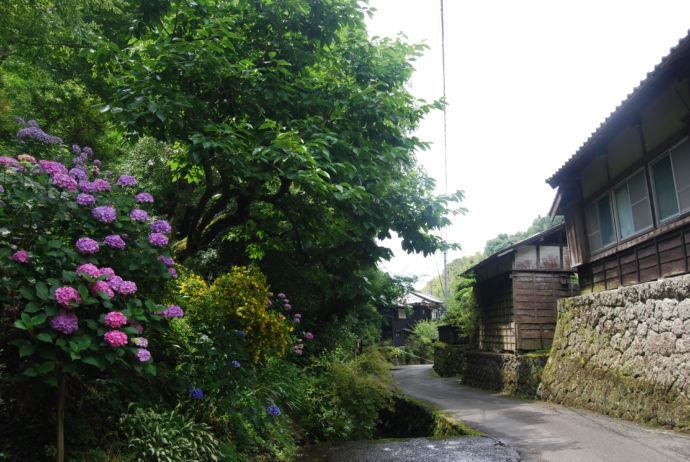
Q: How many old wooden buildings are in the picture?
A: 3